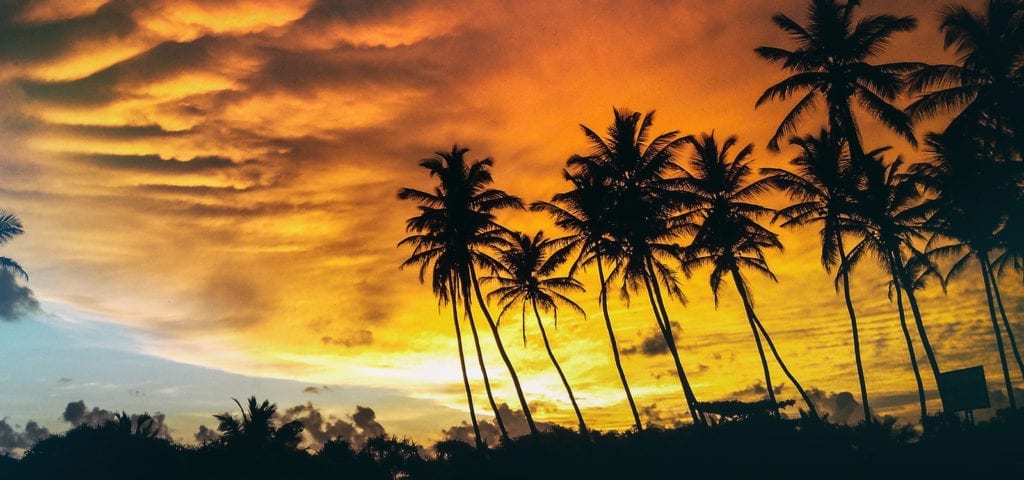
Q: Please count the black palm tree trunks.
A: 14